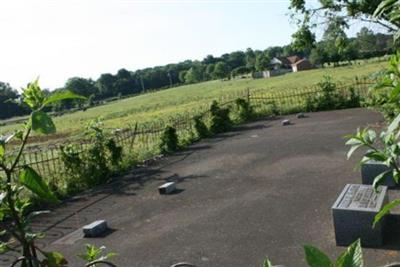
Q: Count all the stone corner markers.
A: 4